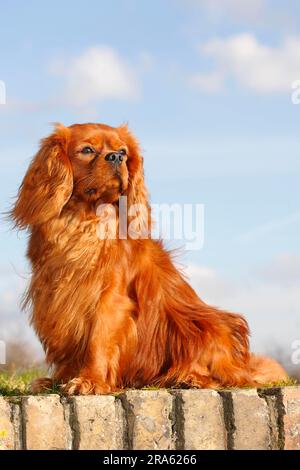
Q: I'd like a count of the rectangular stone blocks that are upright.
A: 7